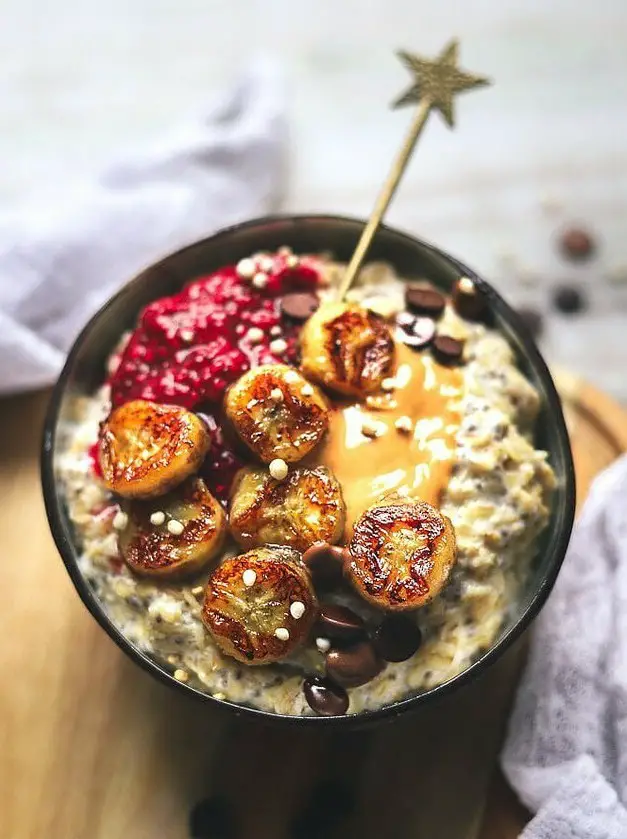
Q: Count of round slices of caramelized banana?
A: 7